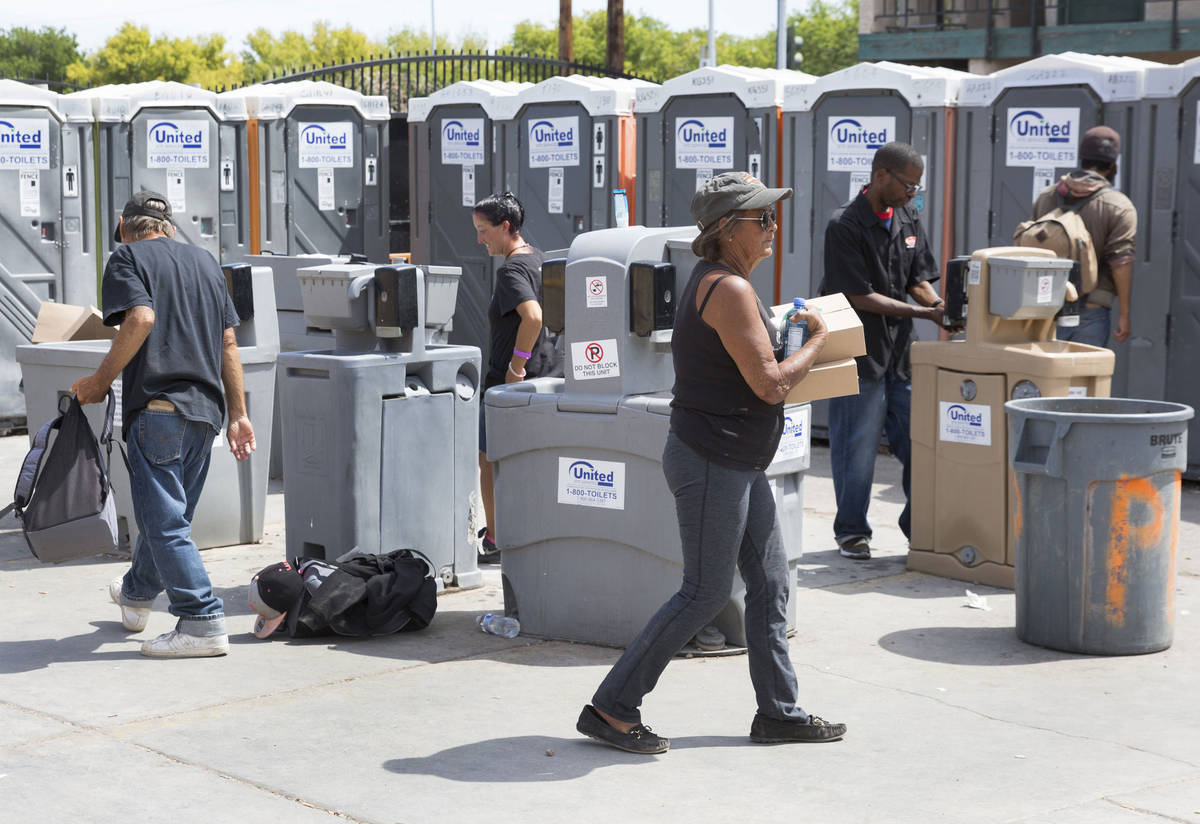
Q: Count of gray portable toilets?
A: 9